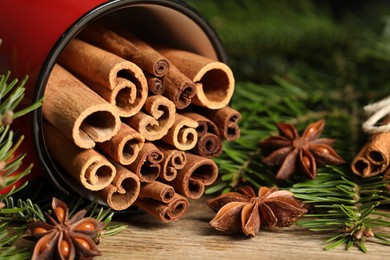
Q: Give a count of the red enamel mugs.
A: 1